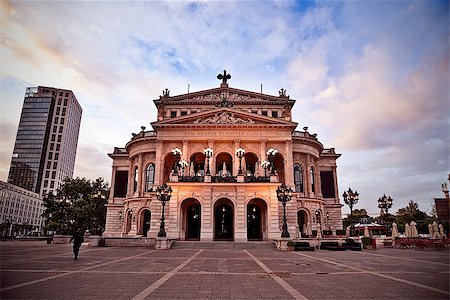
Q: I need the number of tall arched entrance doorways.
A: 3